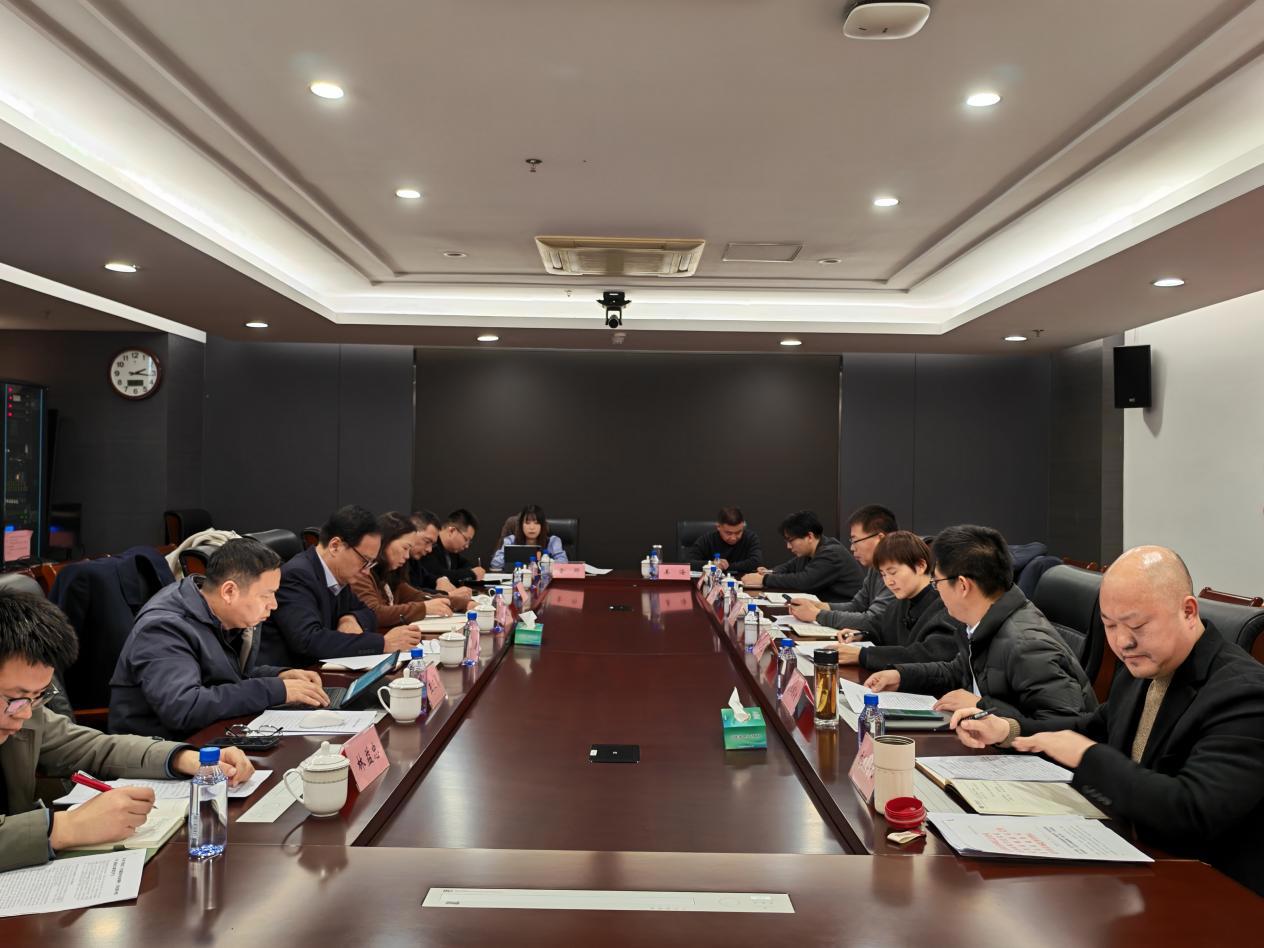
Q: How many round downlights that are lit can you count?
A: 10